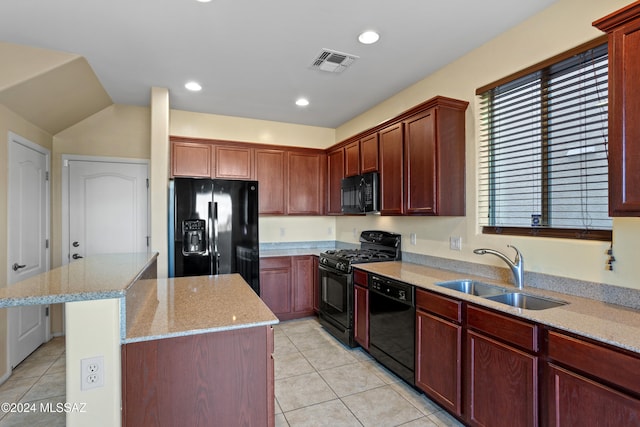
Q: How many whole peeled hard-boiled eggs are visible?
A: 0